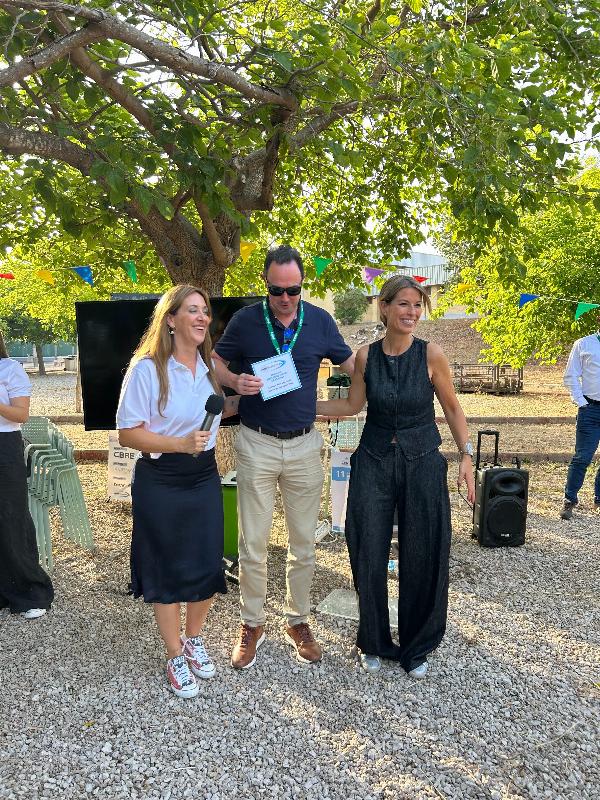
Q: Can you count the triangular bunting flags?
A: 11